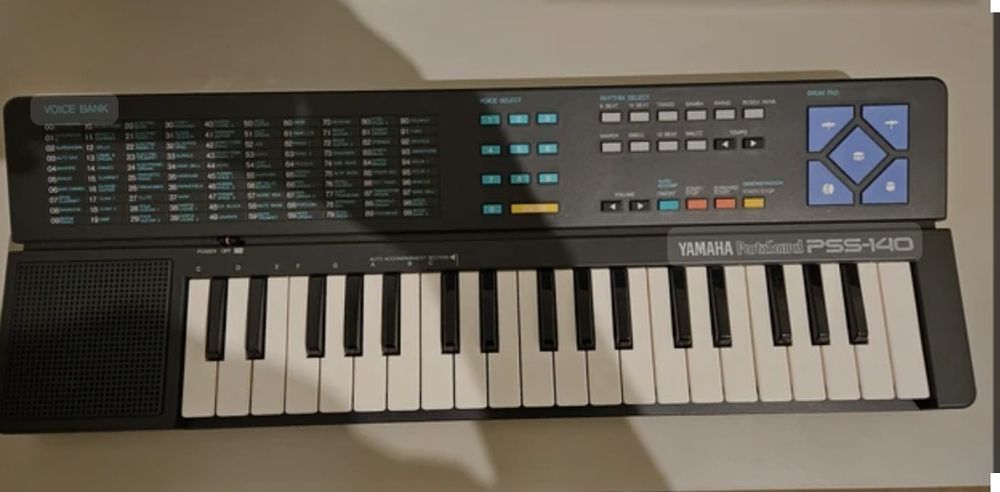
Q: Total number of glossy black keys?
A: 15